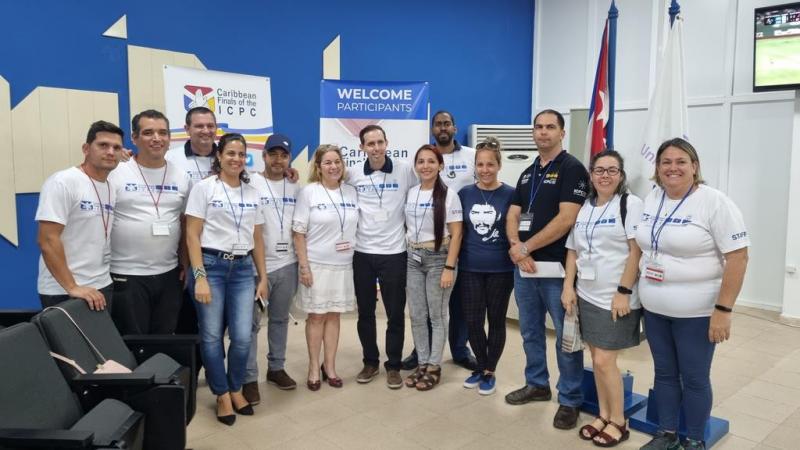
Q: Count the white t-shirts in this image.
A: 11